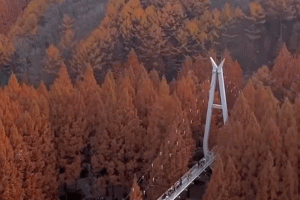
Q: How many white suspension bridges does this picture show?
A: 1